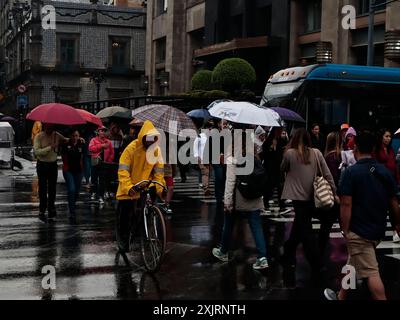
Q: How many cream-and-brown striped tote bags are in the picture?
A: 1